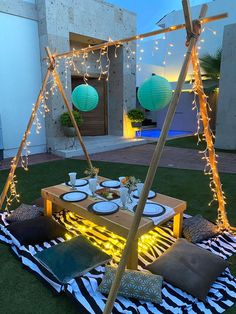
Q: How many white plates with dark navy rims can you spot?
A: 6